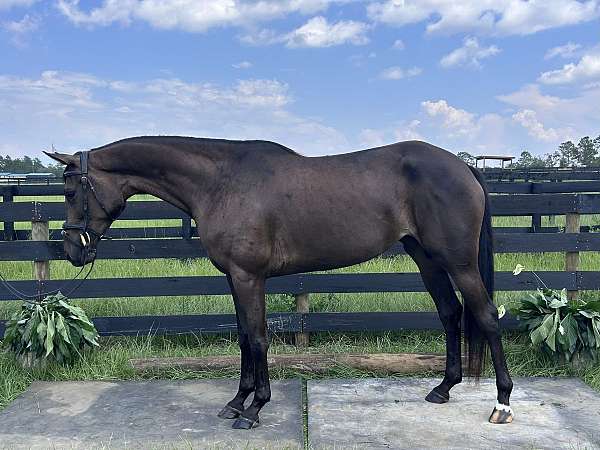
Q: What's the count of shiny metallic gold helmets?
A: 0